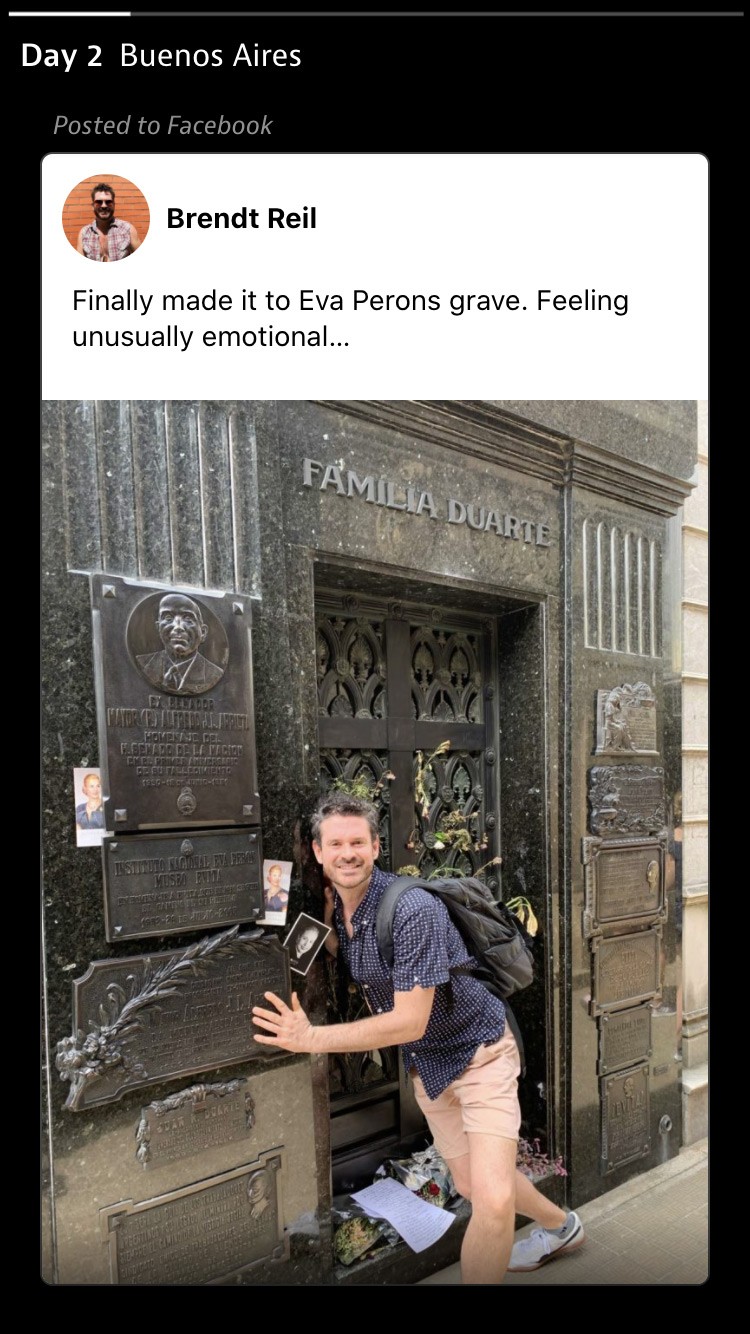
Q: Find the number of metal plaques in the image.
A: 11